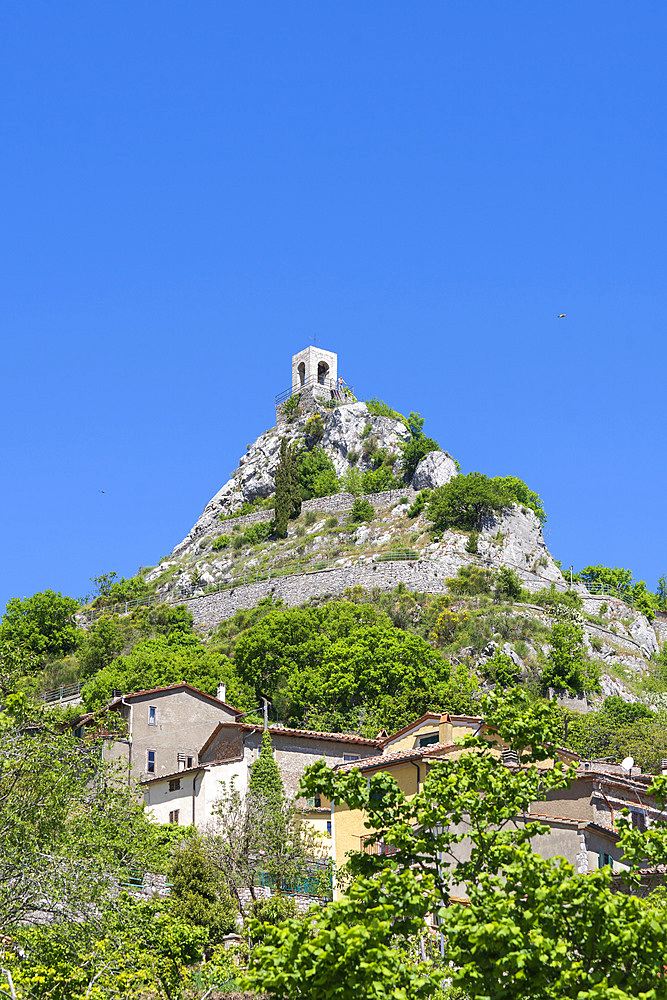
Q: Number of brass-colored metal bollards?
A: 0